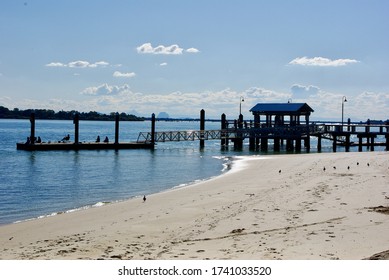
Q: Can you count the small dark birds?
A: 7